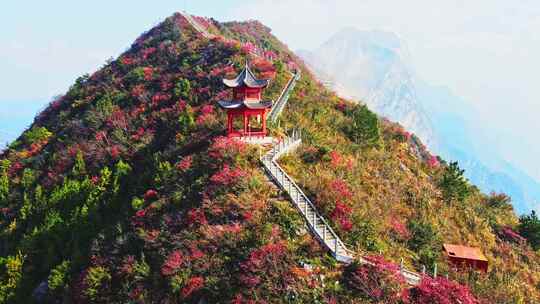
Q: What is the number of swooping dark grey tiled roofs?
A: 2